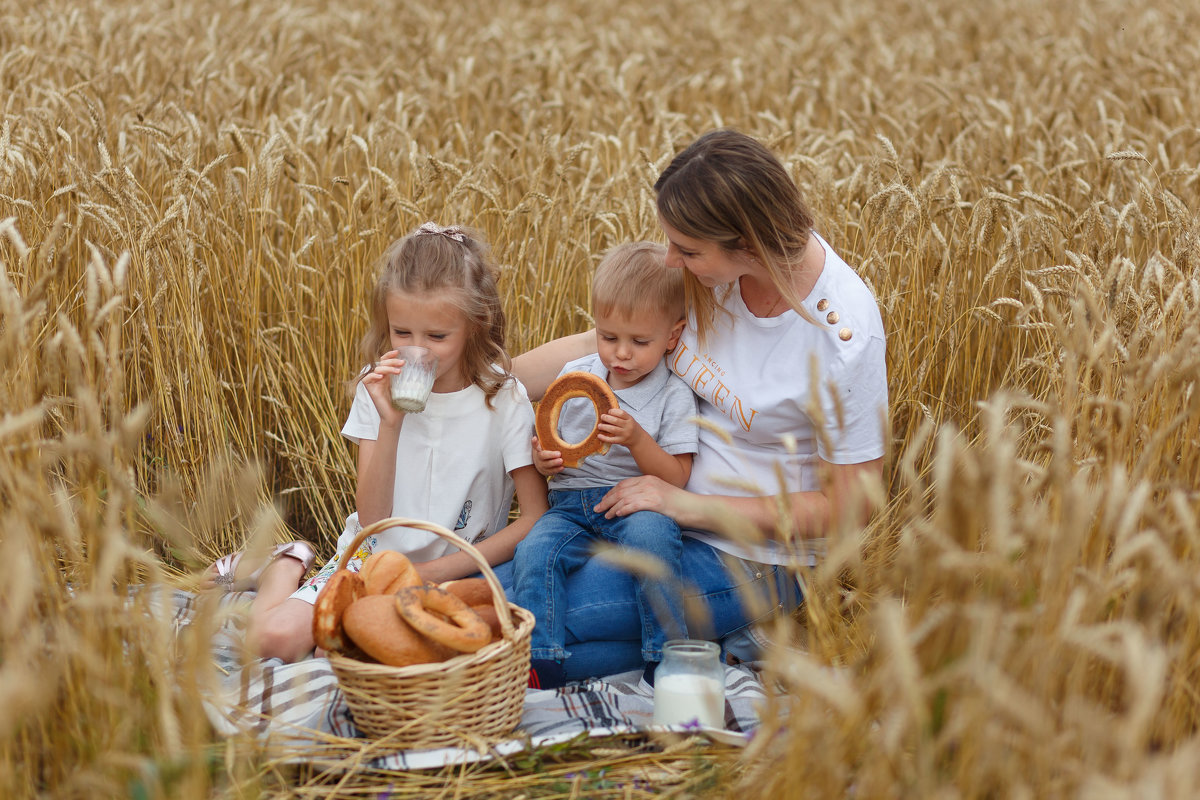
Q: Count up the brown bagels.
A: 2